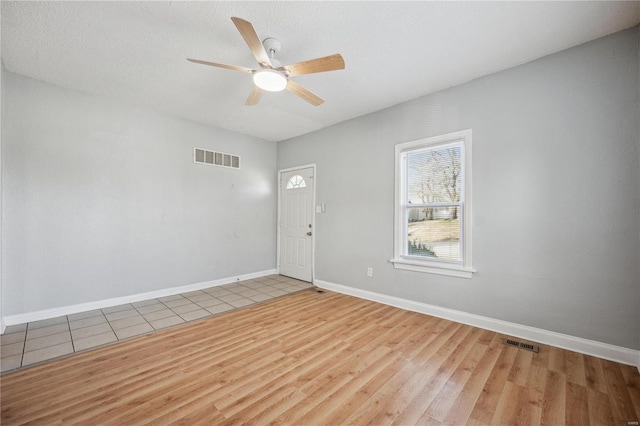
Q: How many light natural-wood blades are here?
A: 5